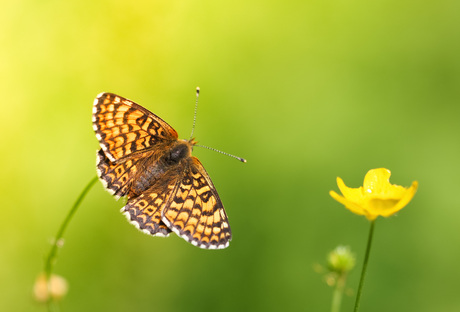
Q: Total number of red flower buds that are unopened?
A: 0